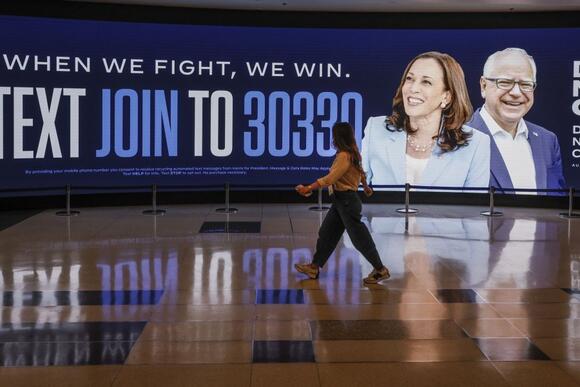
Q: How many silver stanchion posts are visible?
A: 7